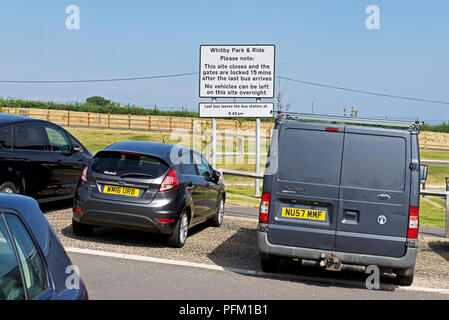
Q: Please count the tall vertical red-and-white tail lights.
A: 2